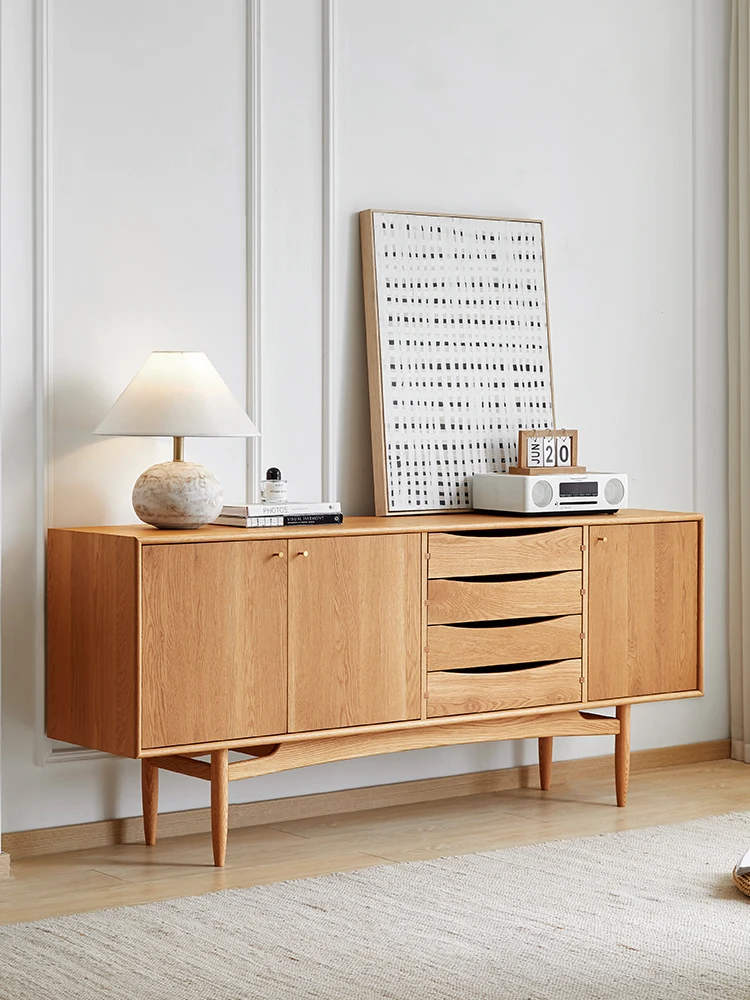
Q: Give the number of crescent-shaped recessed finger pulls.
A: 4